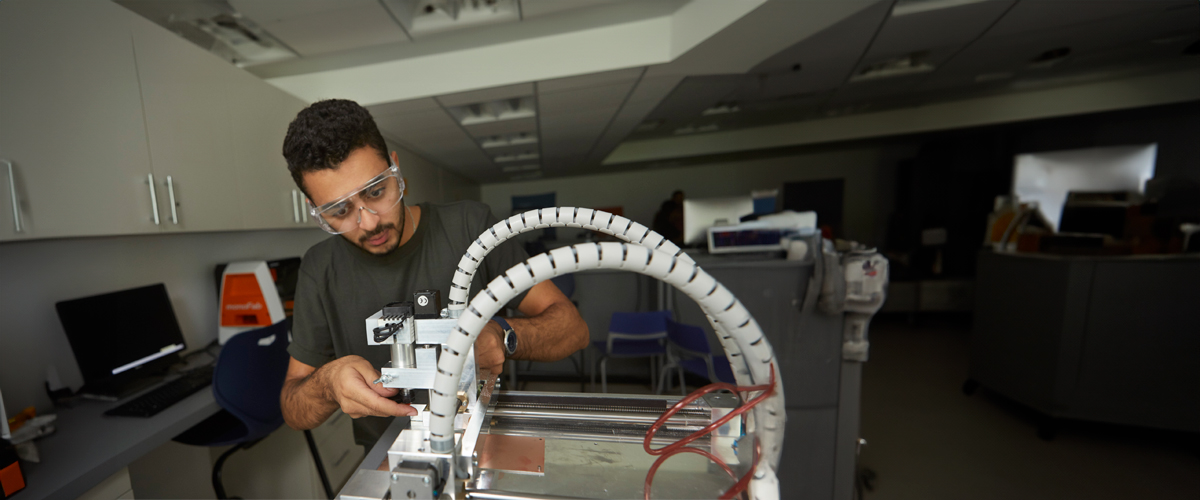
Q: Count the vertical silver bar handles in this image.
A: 5